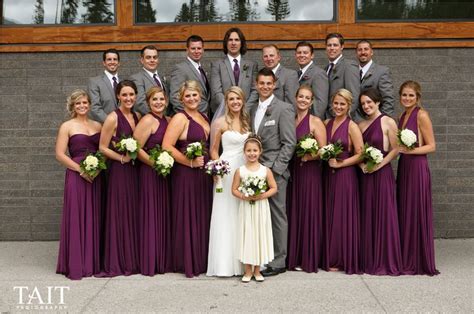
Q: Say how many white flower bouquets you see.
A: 9